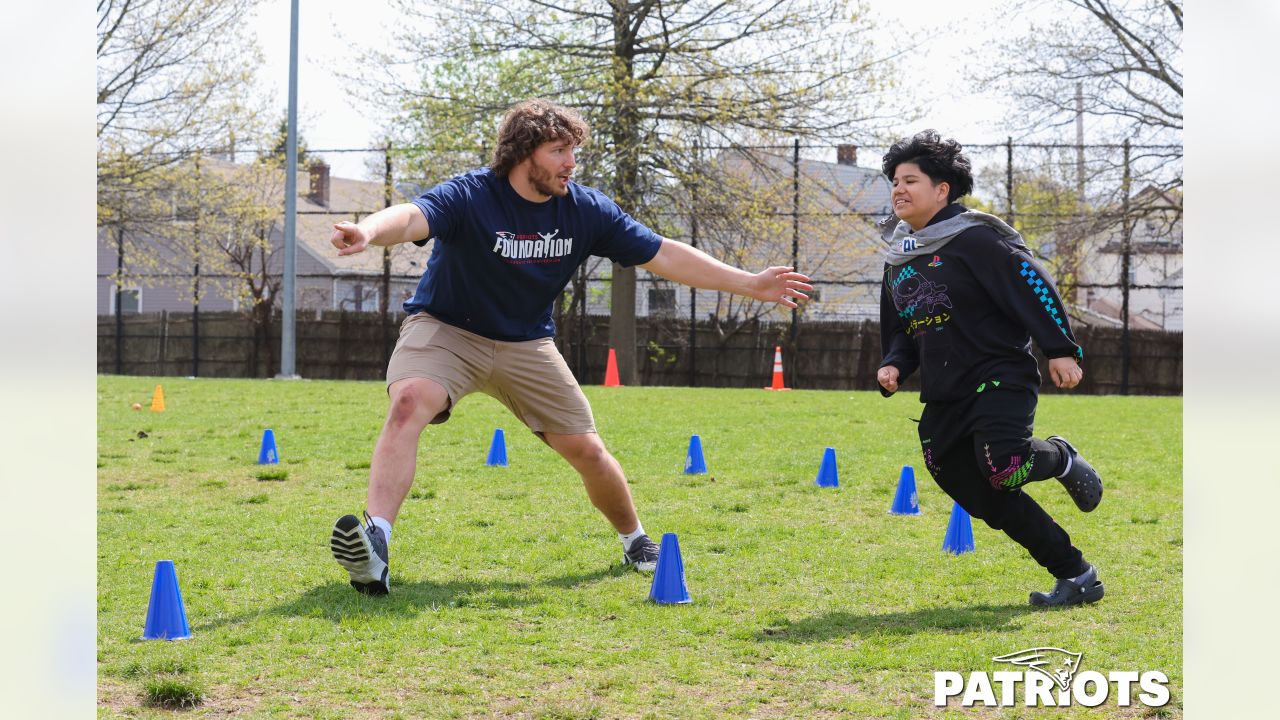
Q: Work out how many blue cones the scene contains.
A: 8